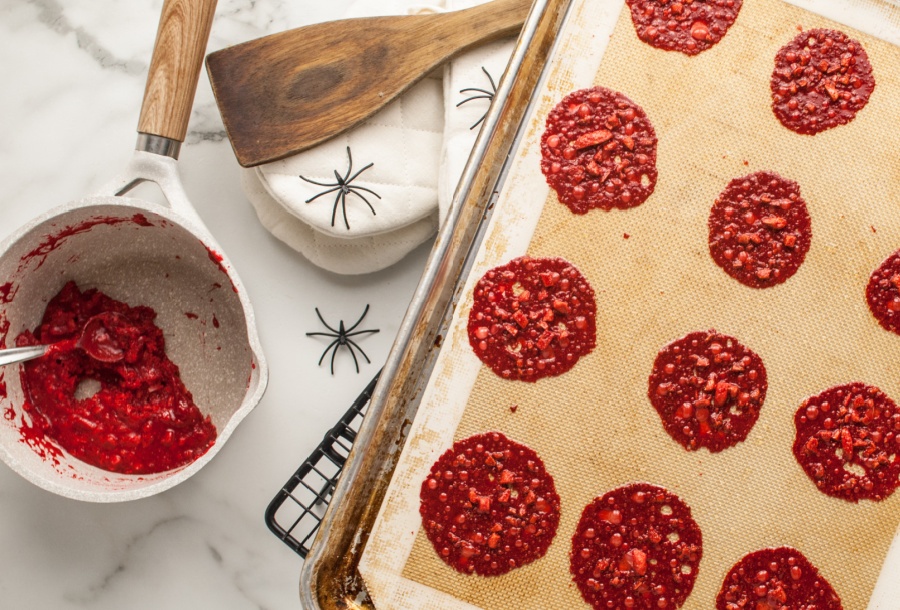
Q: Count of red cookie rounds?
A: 11